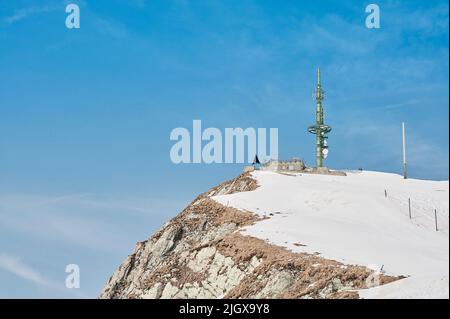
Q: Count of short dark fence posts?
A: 3